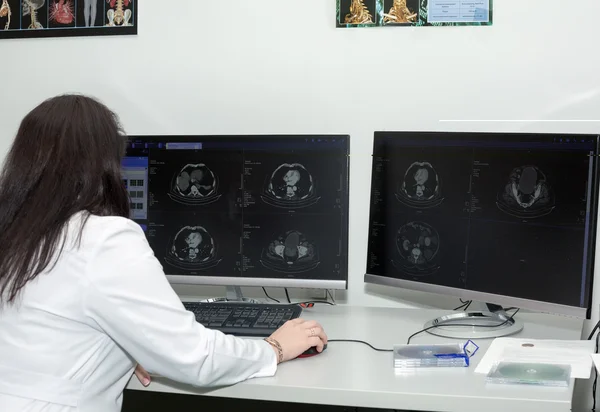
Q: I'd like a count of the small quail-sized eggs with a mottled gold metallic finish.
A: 0